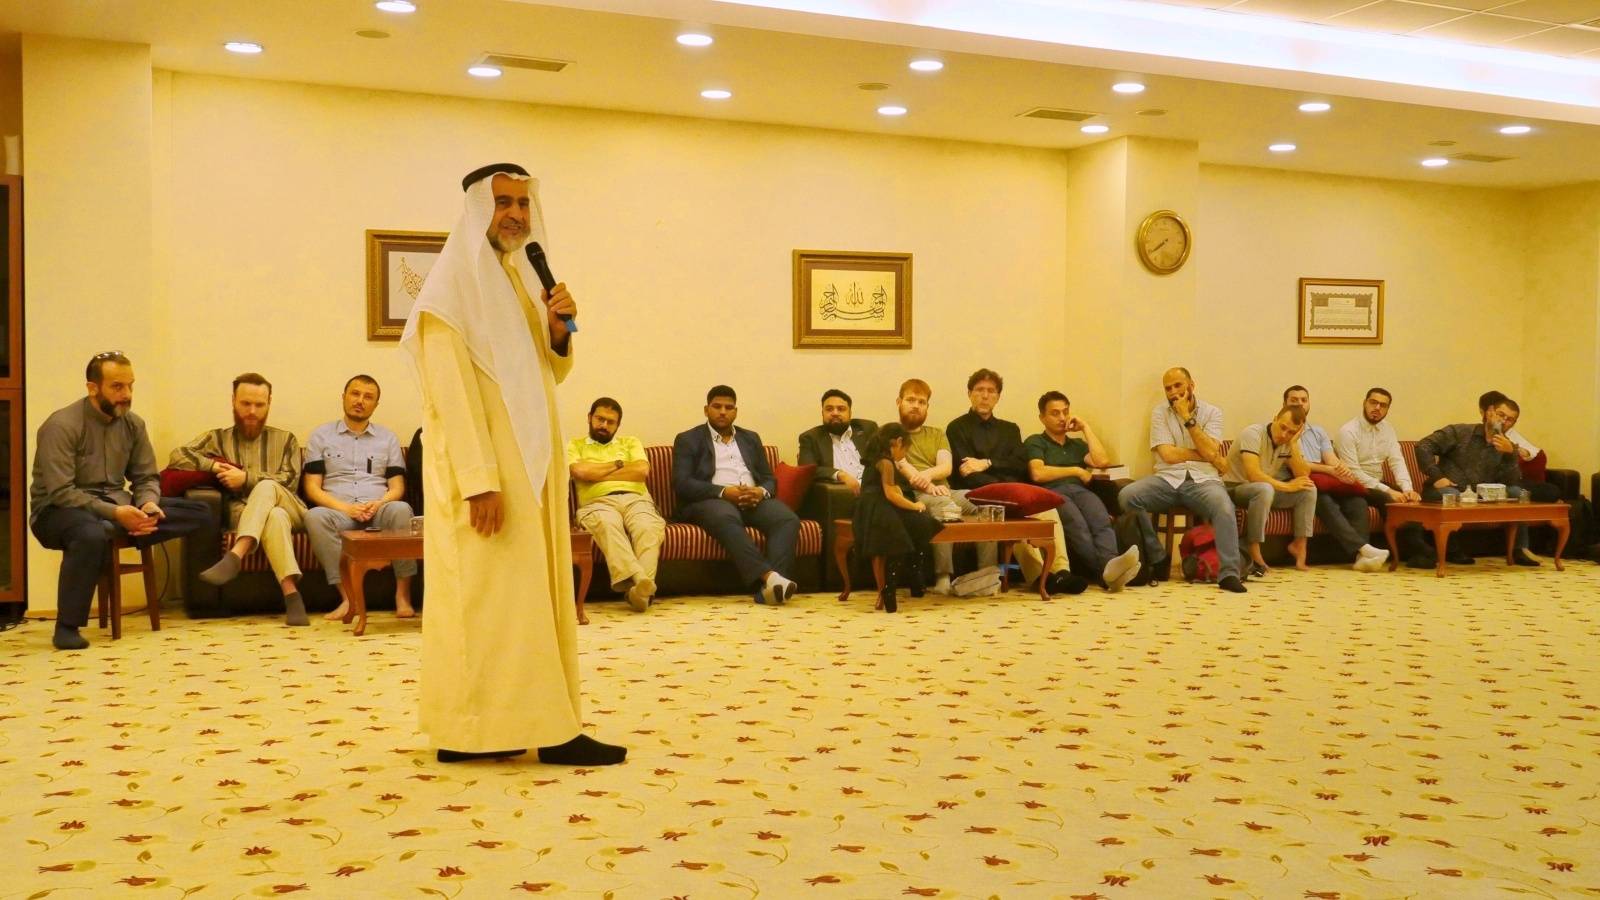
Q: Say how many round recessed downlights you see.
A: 13